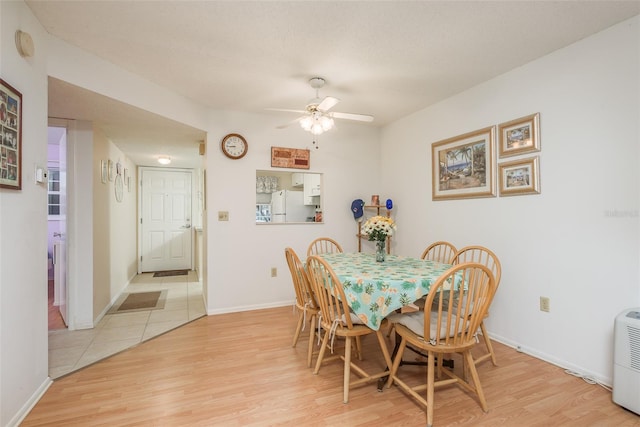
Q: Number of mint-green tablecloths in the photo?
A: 1